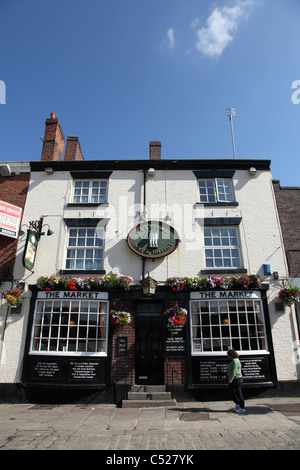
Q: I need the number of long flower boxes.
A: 2